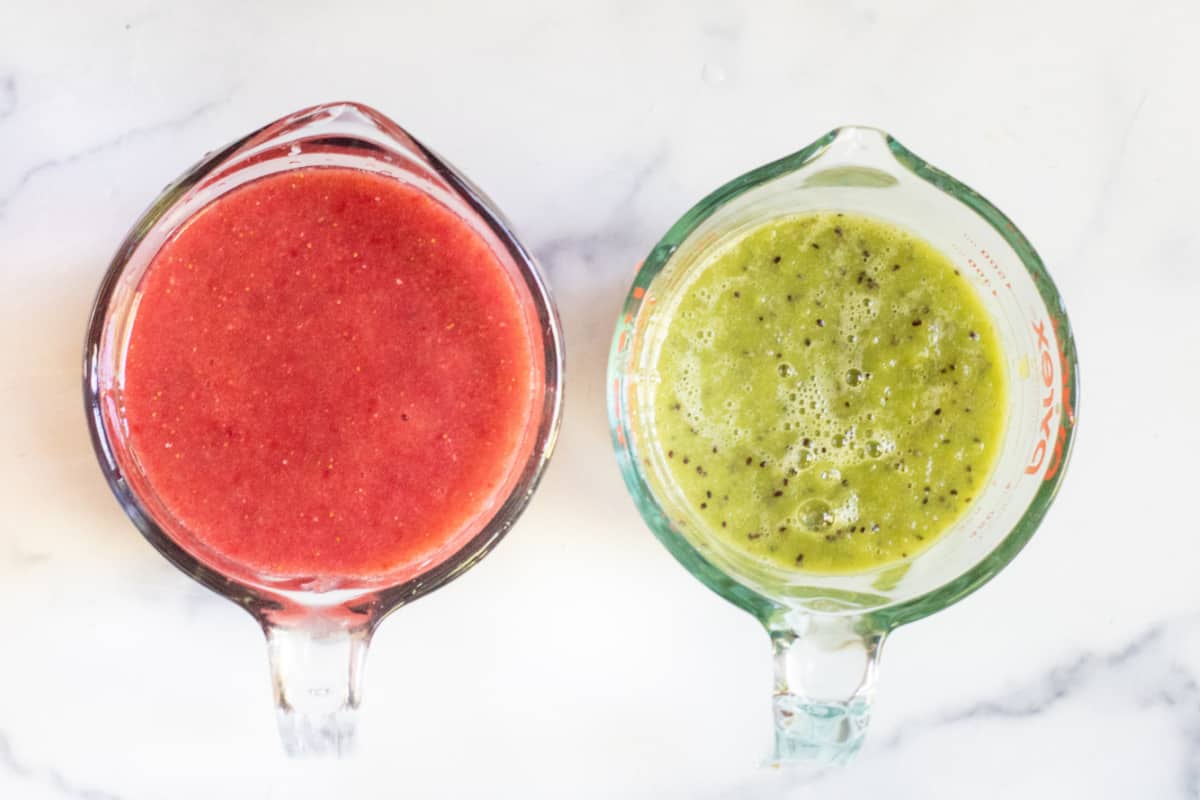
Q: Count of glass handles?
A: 2